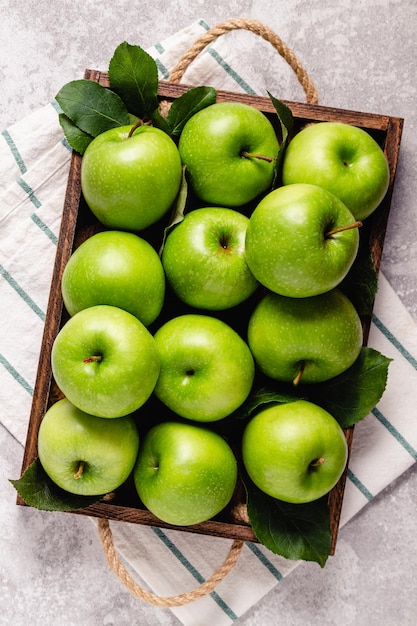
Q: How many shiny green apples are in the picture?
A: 12